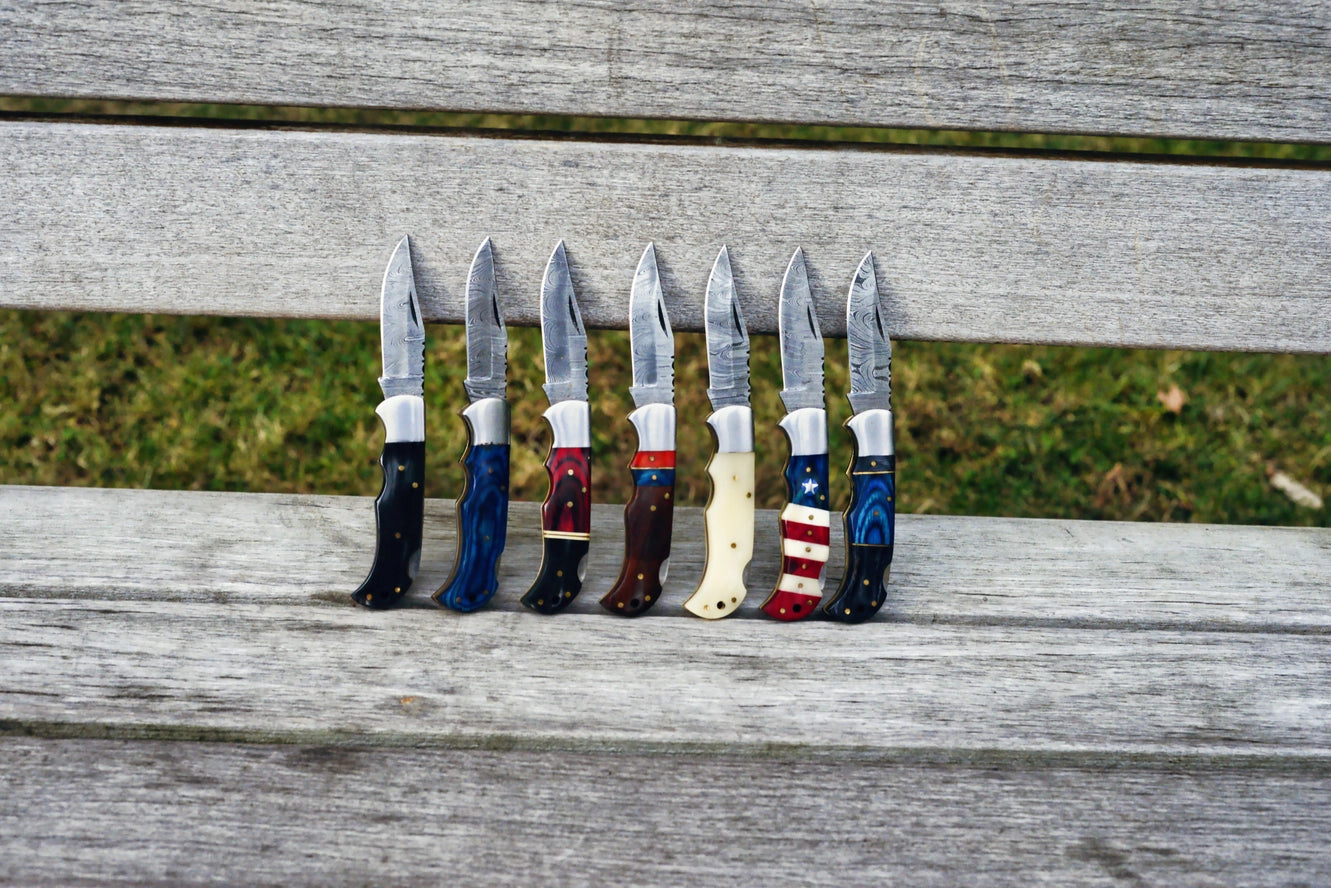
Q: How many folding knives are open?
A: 7